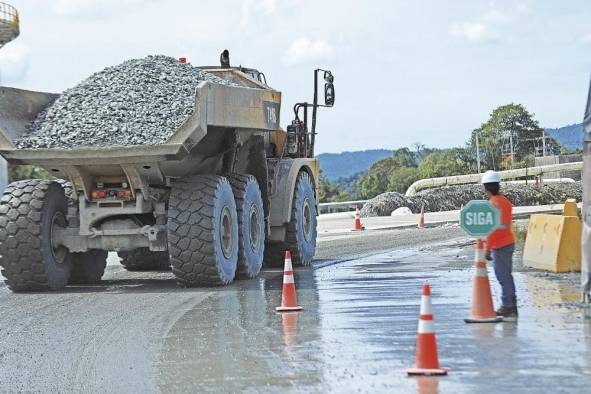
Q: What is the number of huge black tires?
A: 6